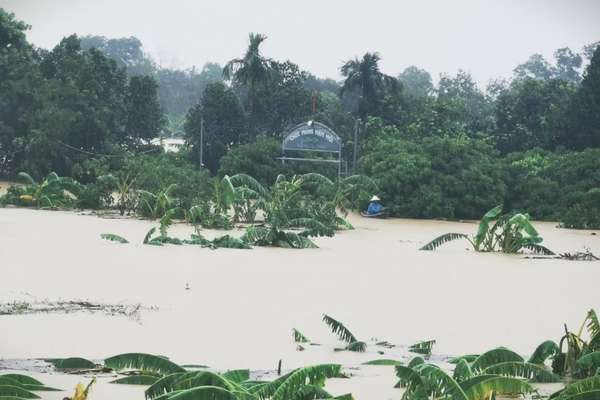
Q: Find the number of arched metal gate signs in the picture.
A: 1